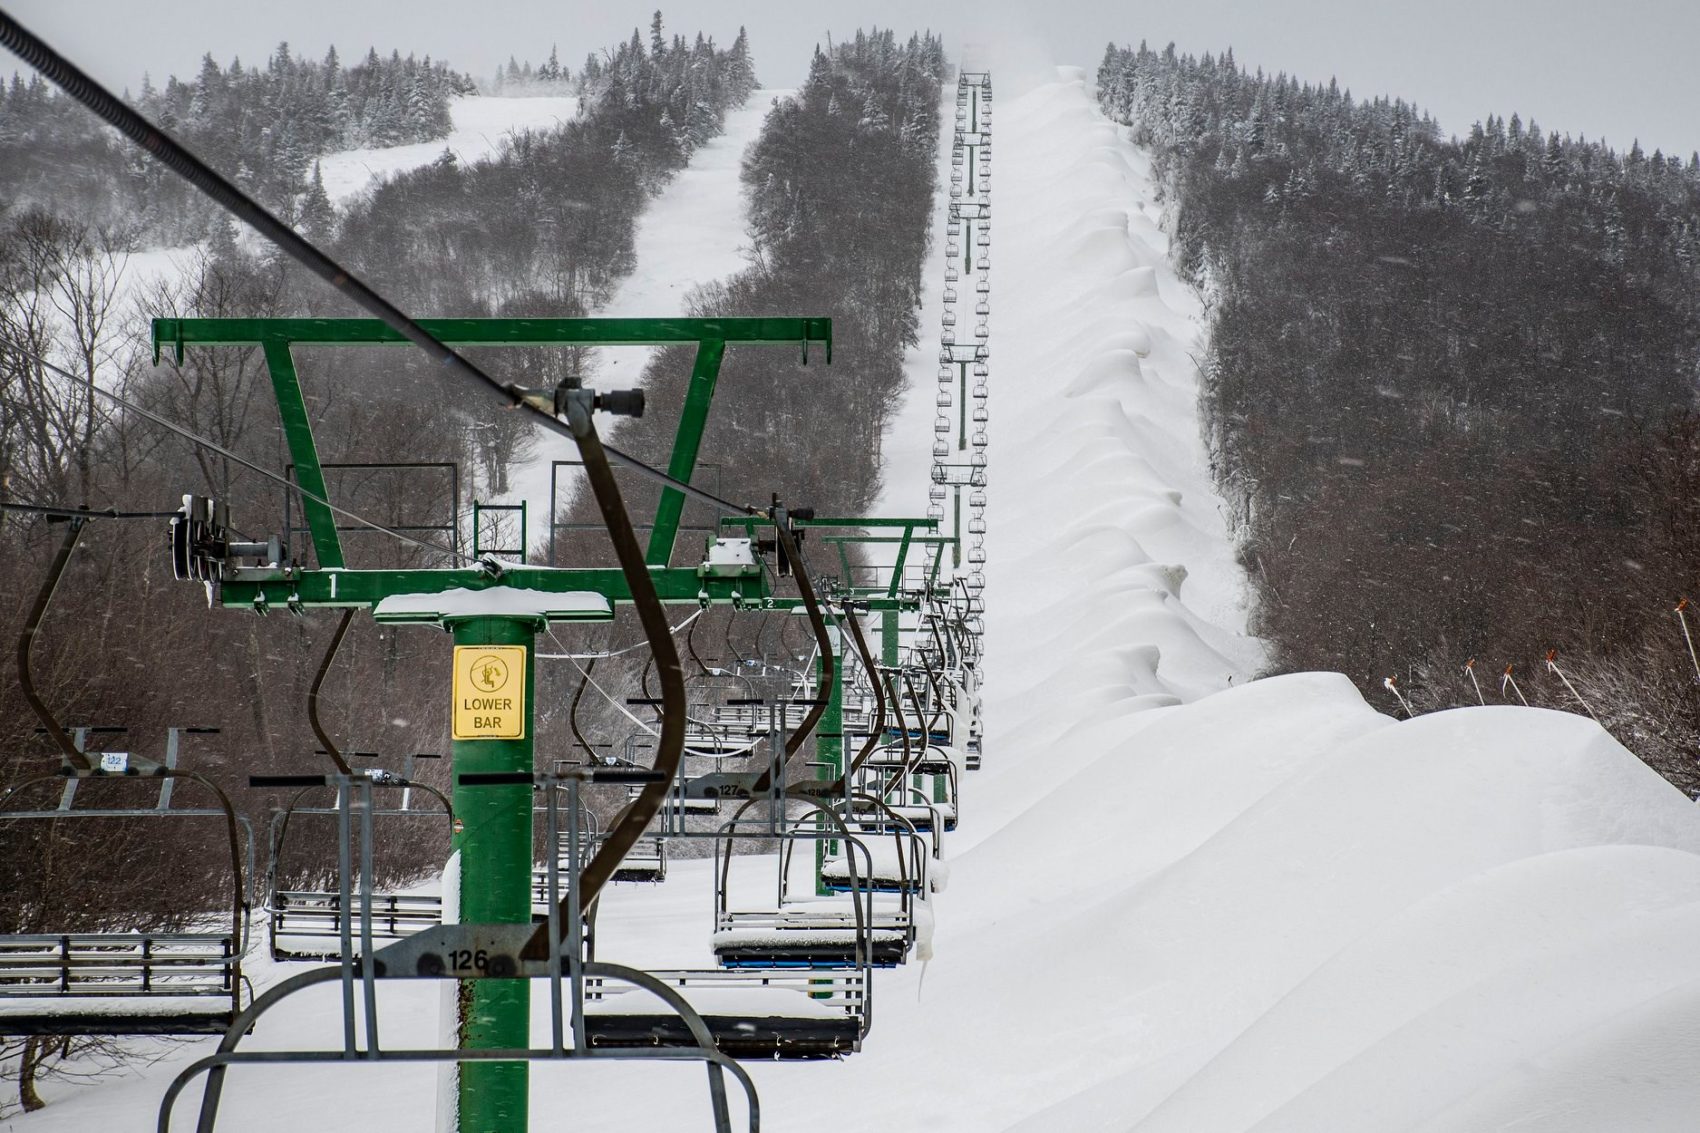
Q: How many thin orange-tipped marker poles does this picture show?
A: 5